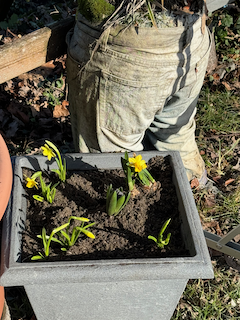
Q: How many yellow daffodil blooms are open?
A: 3